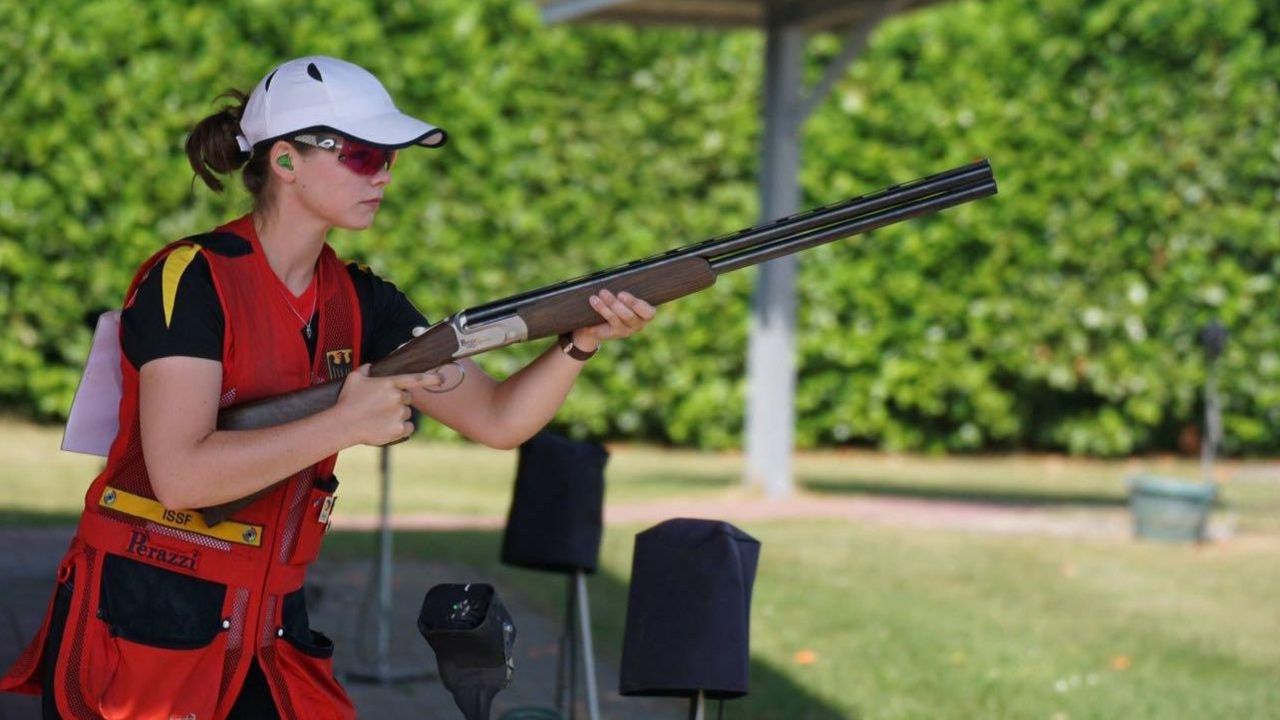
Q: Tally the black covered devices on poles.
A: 2